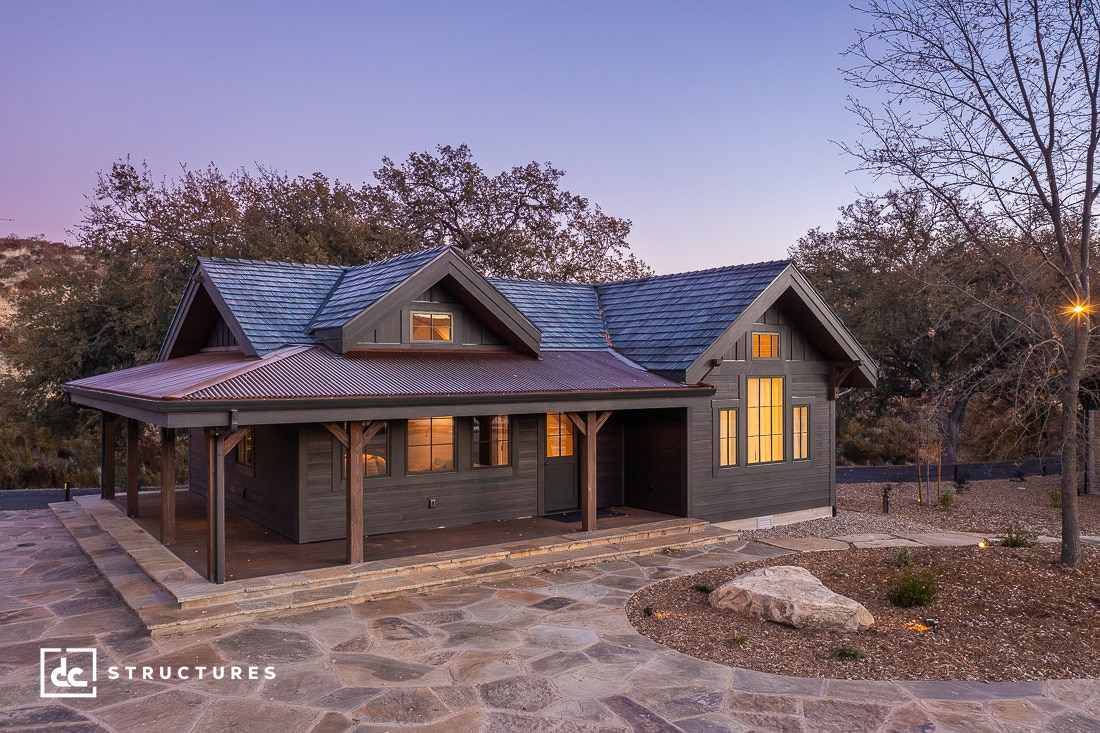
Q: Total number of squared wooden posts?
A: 6